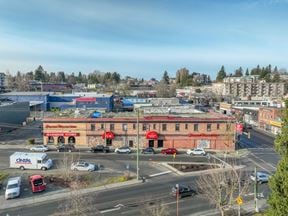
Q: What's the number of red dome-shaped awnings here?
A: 2